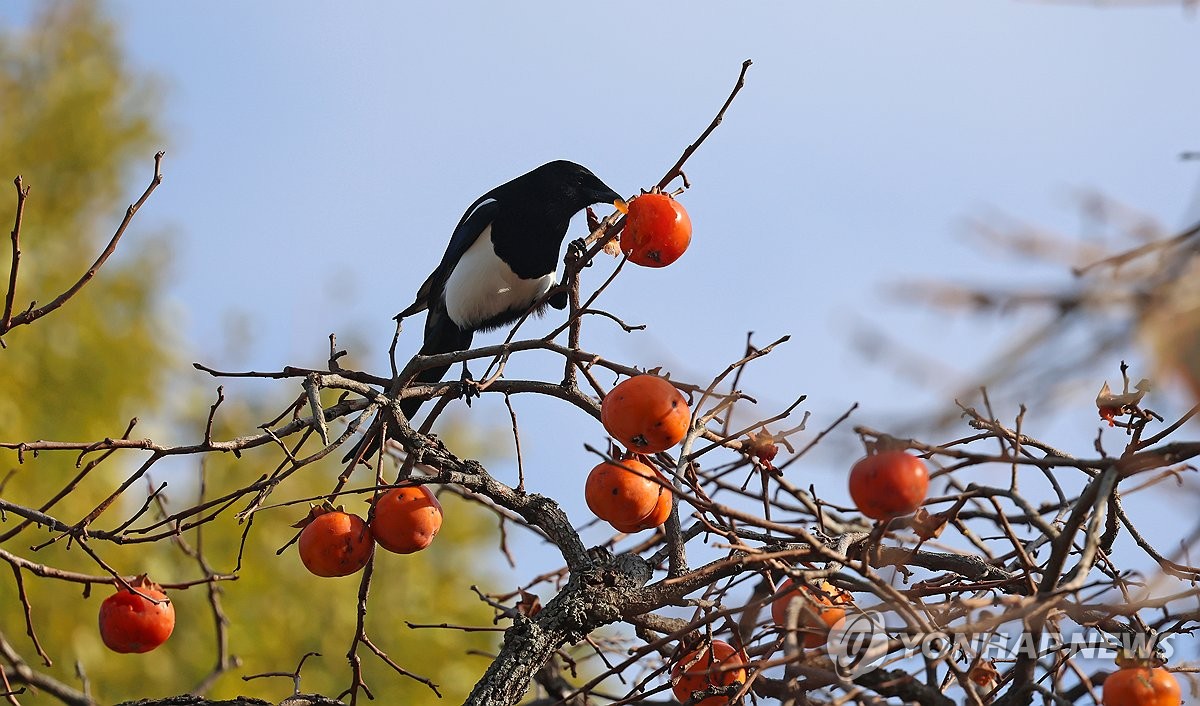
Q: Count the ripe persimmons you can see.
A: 10